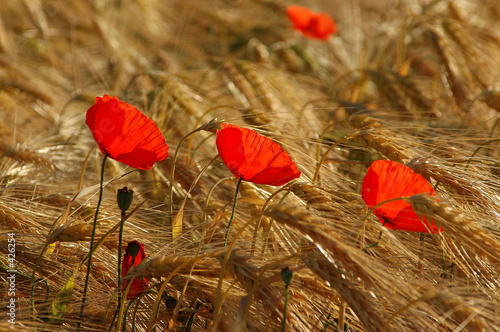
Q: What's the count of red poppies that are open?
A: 4